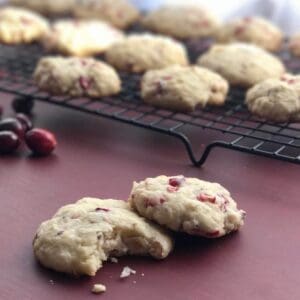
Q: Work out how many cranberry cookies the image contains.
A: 14